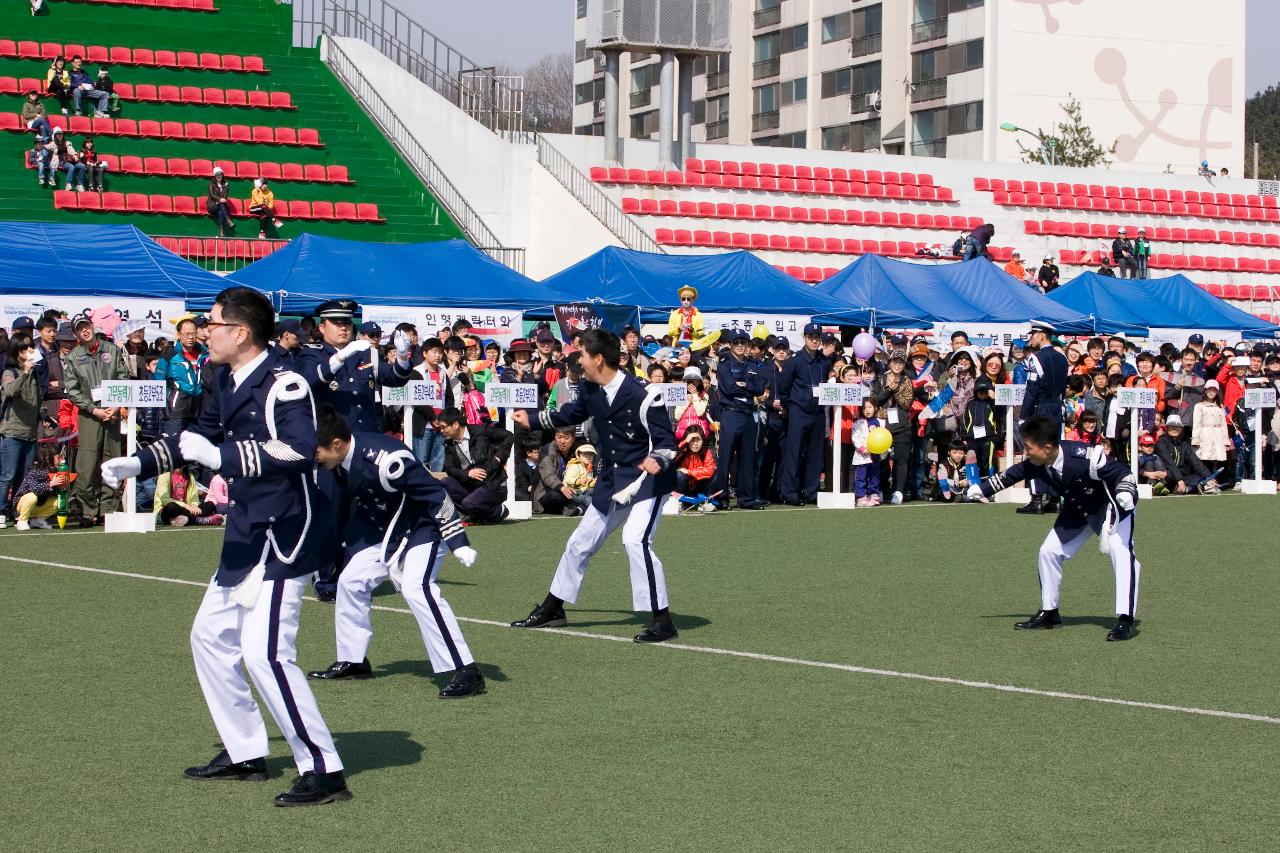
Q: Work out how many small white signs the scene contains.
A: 8